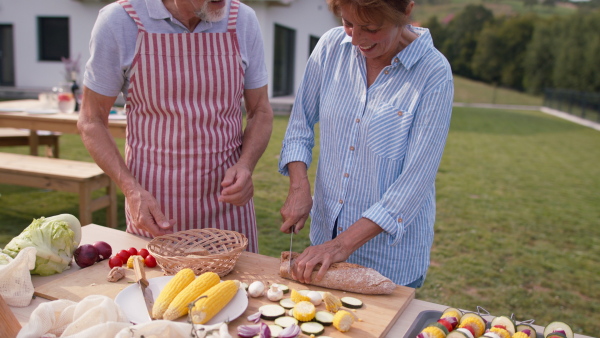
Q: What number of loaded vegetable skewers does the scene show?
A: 5